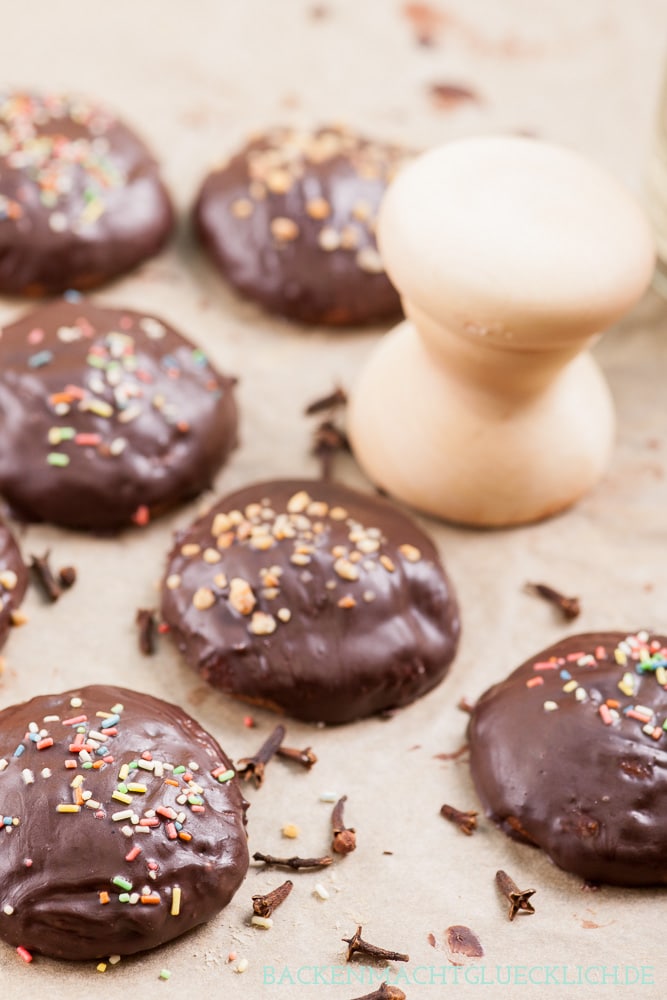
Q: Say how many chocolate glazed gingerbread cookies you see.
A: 7